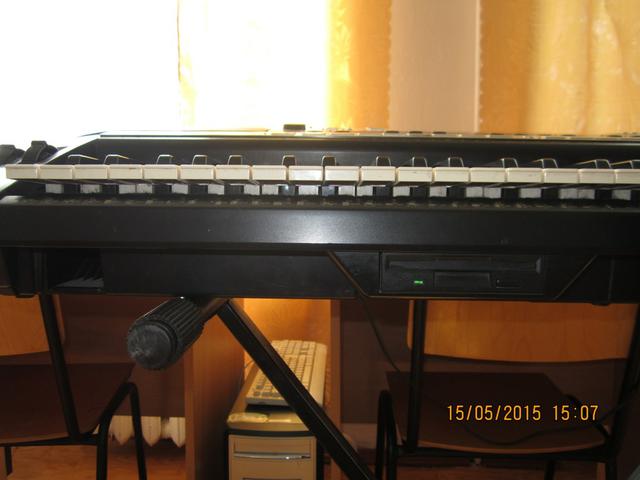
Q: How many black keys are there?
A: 14